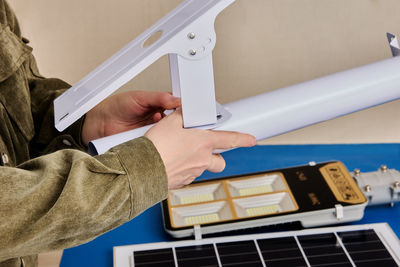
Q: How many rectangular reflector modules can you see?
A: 4